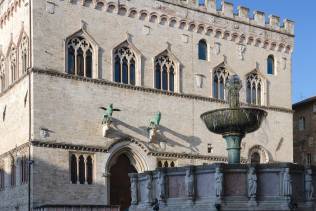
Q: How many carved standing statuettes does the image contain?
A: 8